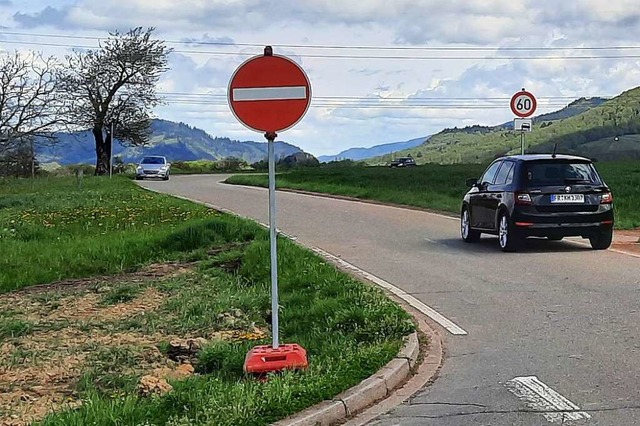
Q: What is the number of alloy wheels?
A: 2